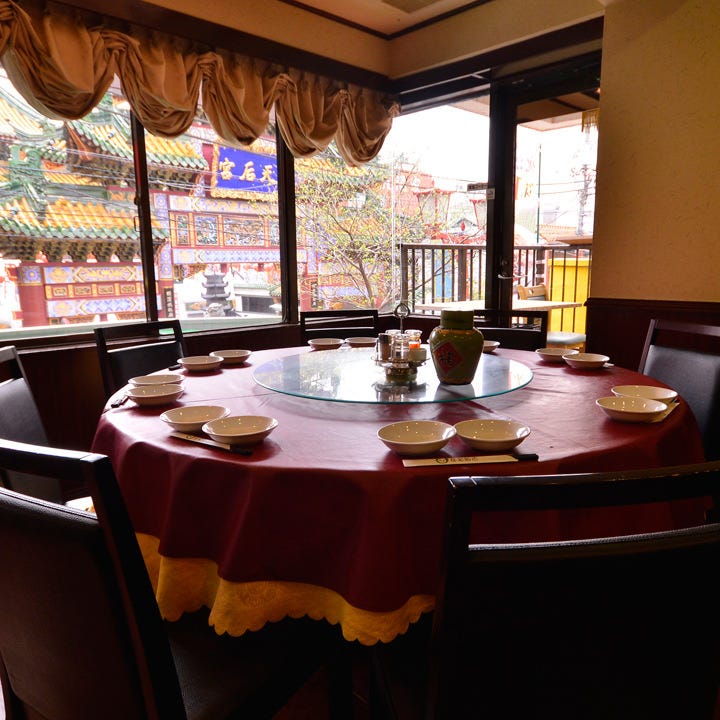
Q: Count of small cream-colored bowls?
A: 15